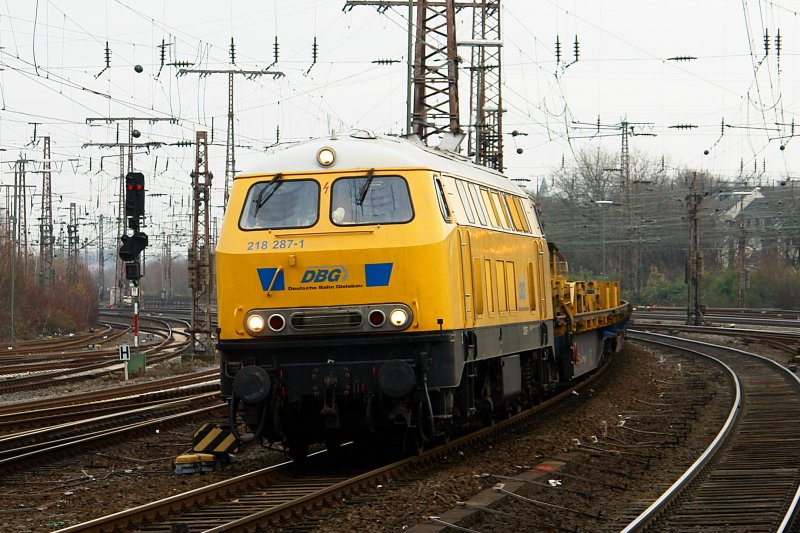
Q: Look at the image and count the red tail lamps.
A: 2